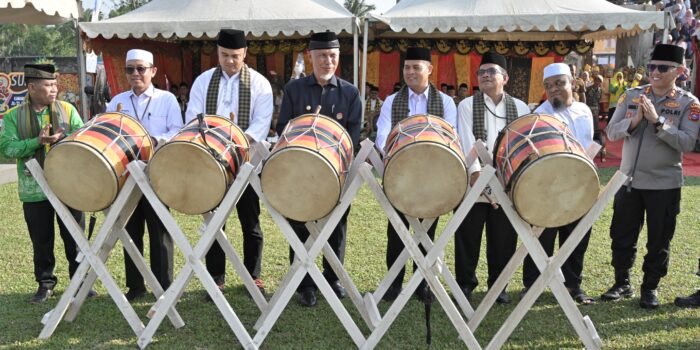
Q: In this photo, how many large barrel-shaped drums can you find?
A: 5